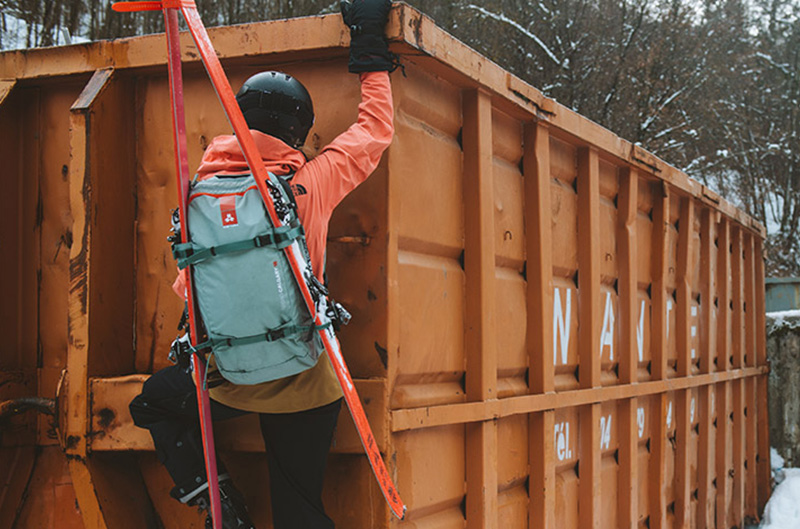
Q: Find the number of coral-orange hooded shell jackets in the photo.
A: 1